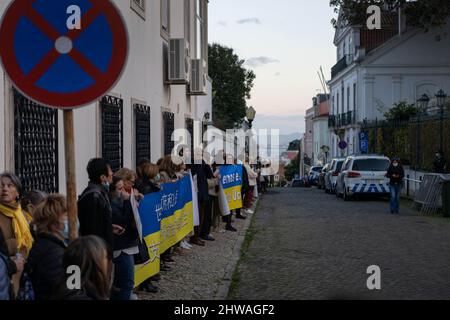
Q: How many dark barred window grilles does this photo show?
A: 5